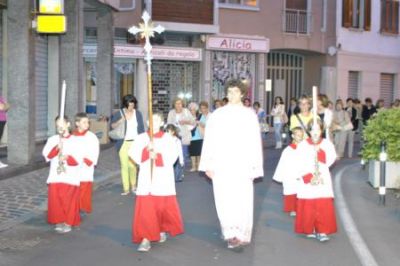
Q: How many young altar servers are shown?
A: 5